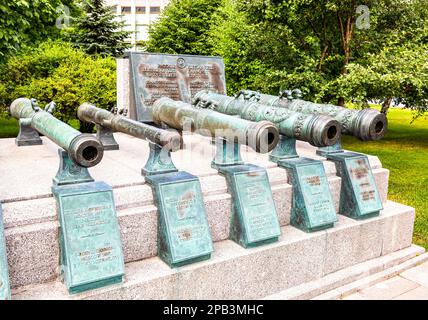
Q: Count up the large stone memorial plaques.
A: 1